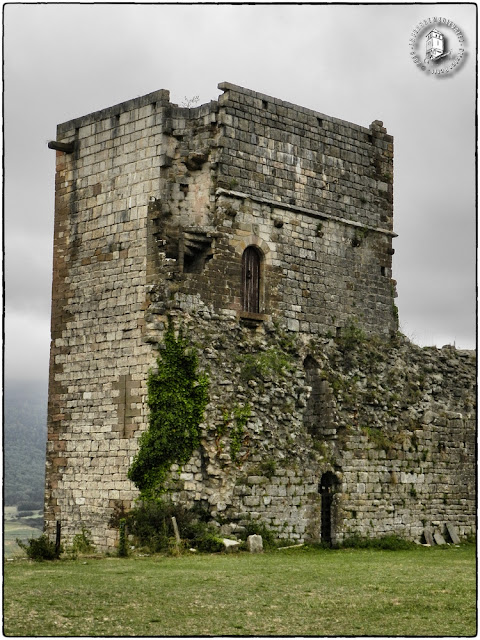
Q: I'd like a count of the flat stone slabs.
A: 3